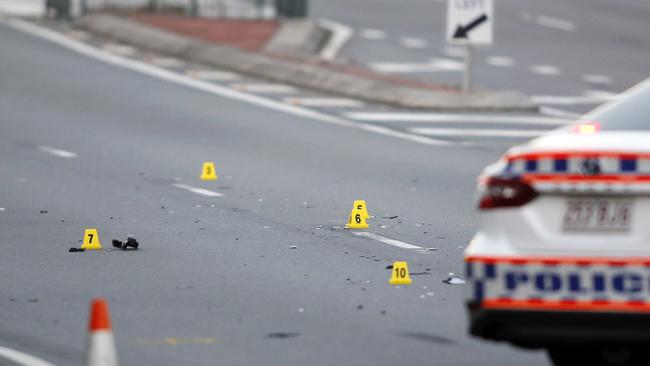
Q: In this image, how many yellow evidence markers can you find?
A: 5